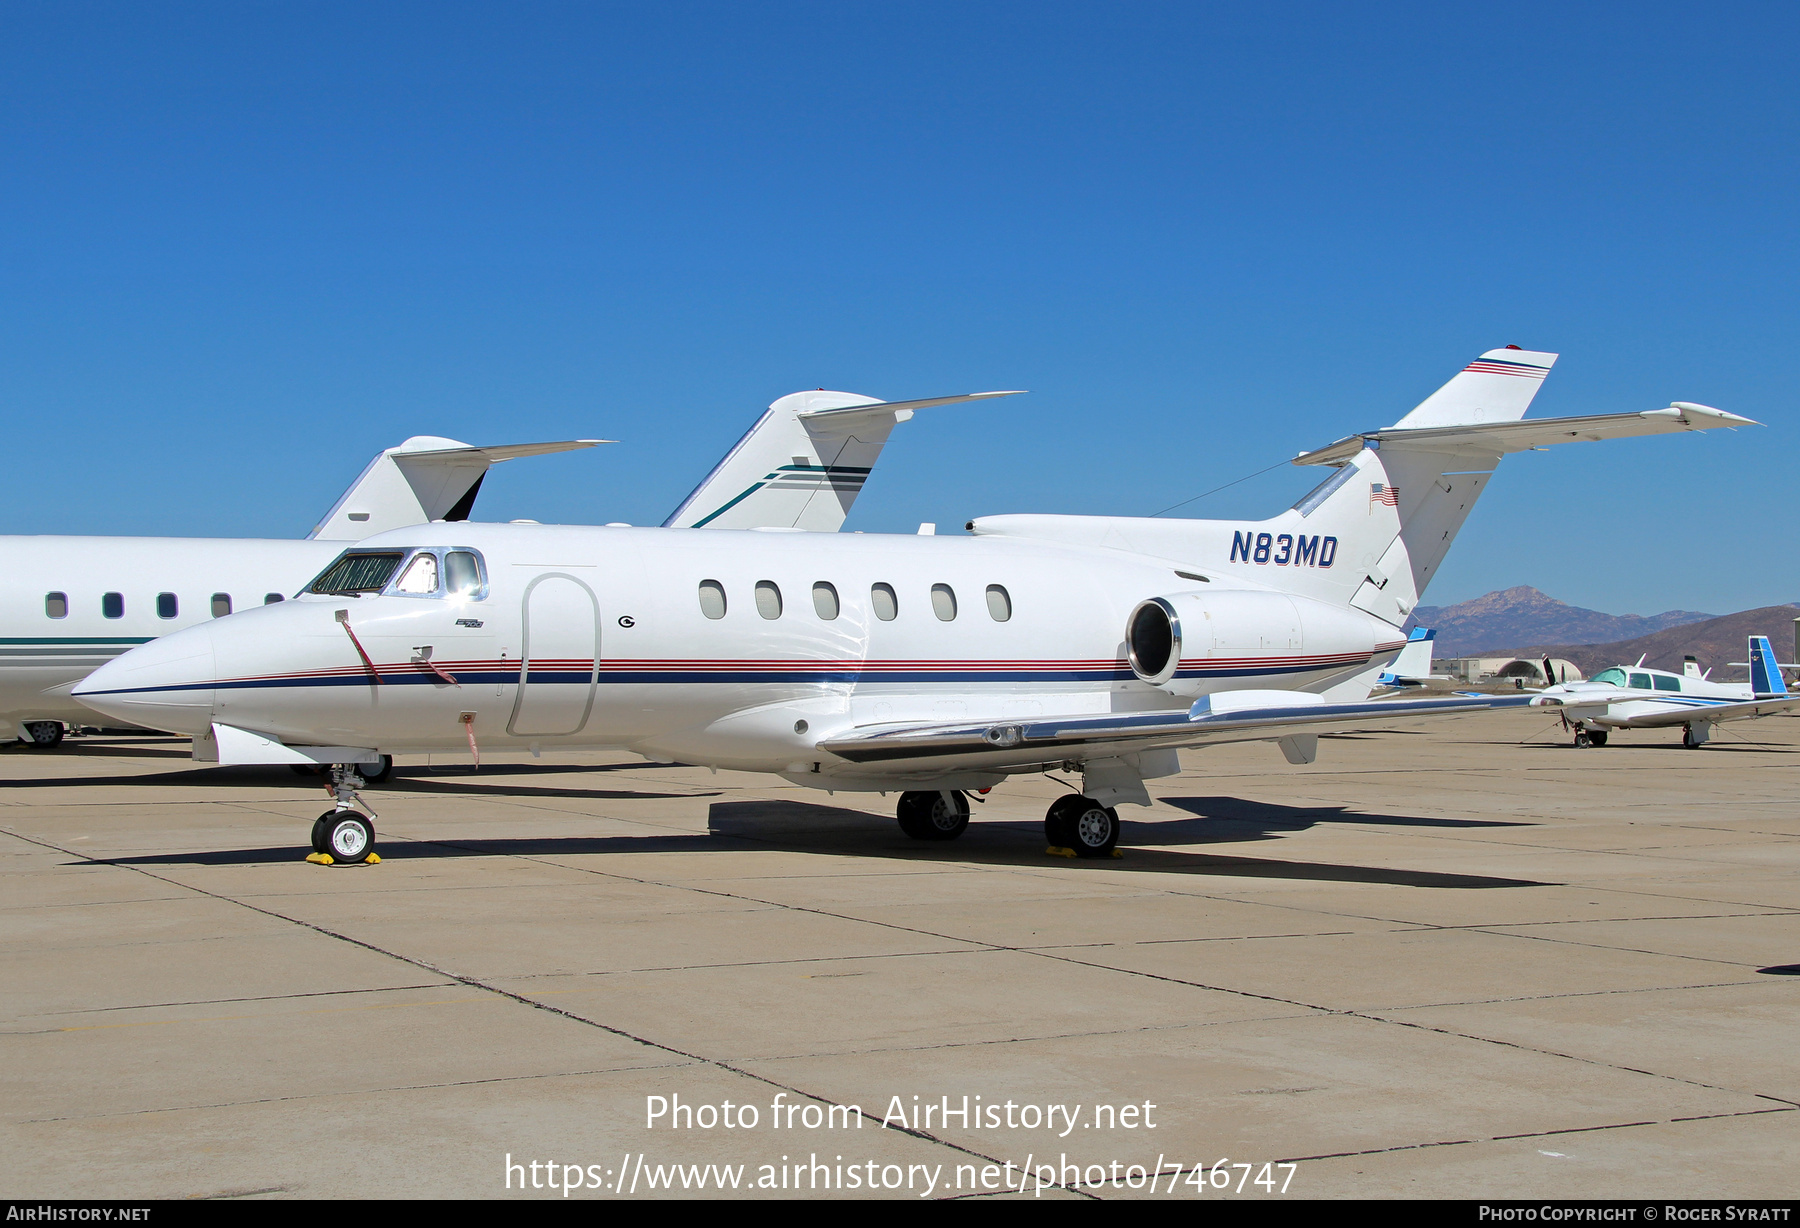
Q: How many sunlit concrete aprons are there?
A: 1